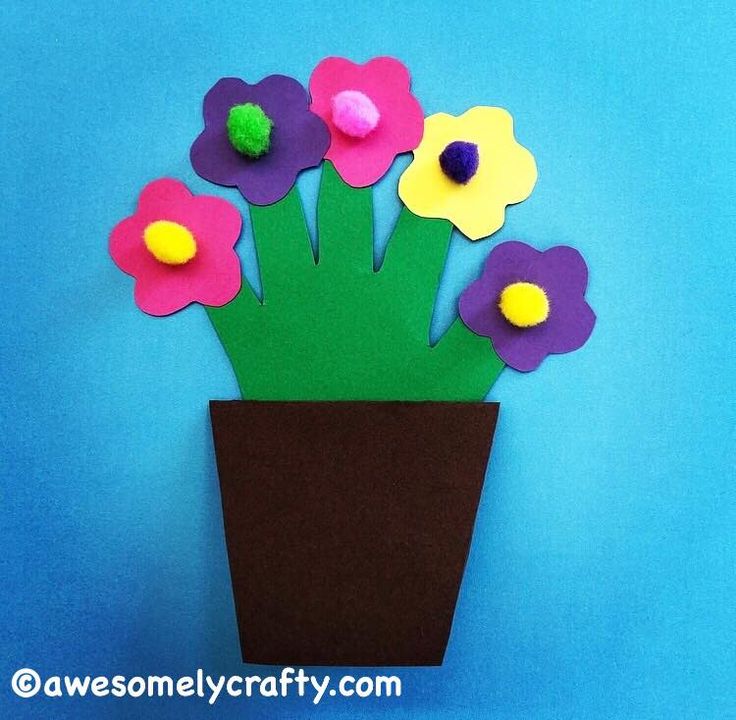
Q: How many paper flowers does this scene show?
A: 5